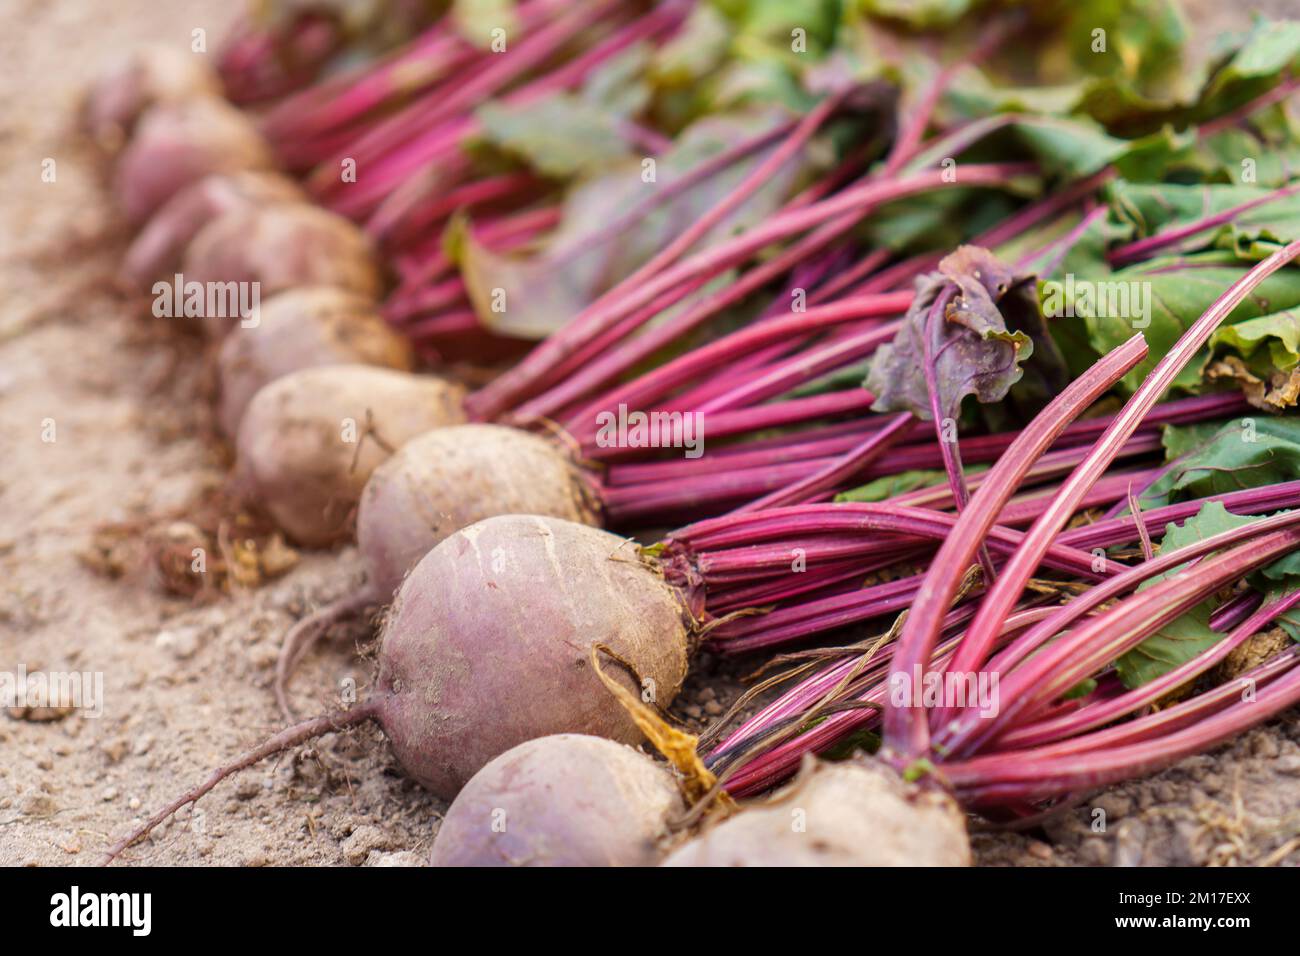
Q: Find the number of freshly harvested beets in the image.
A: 10